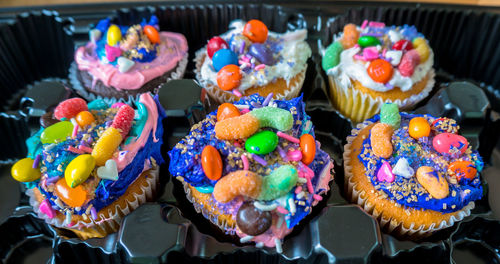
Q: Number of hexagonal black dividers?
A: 5